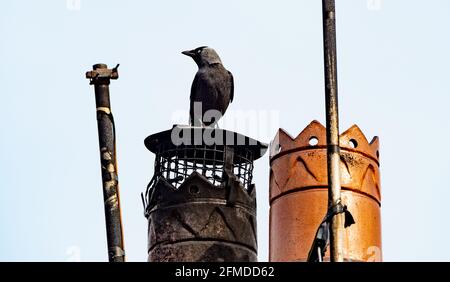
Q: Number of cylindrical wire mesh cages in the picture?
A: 1